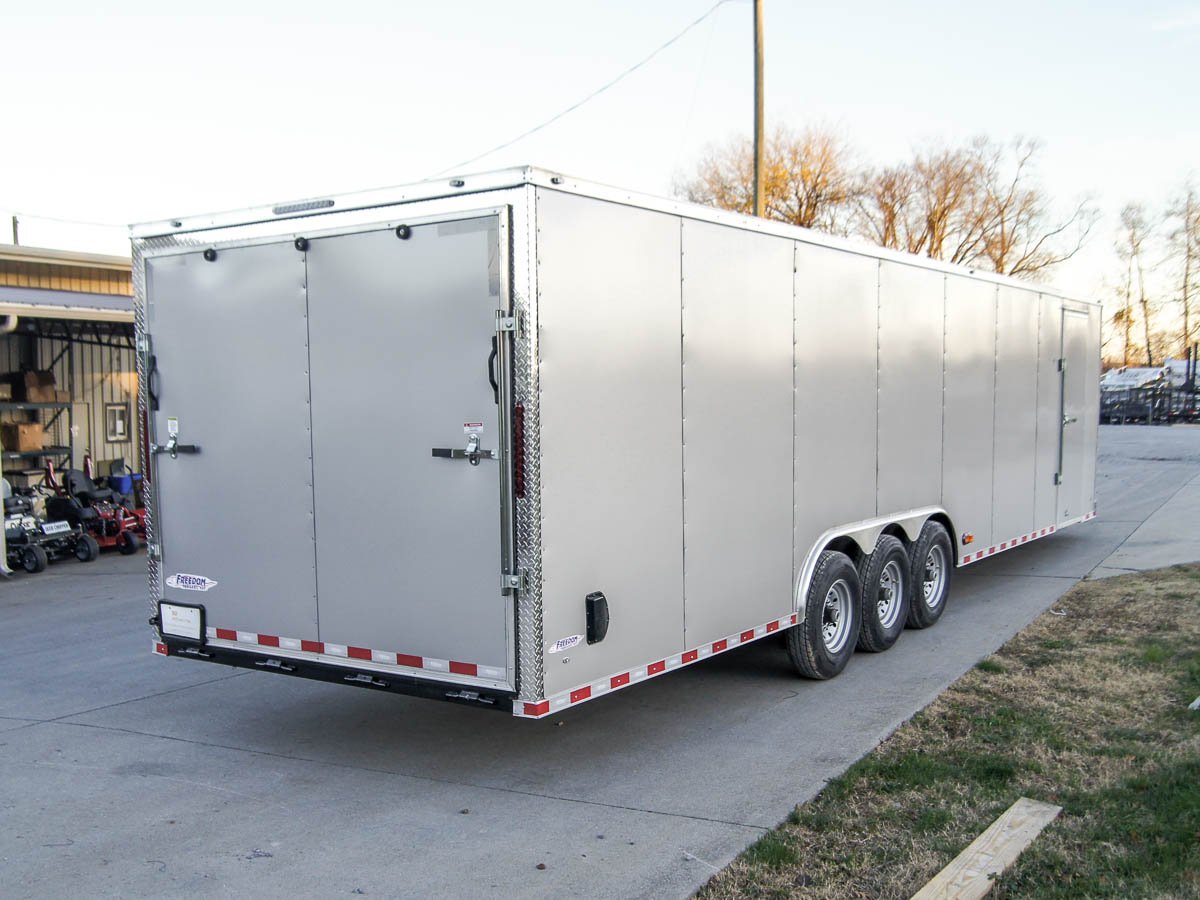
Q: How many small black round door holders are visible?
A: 3